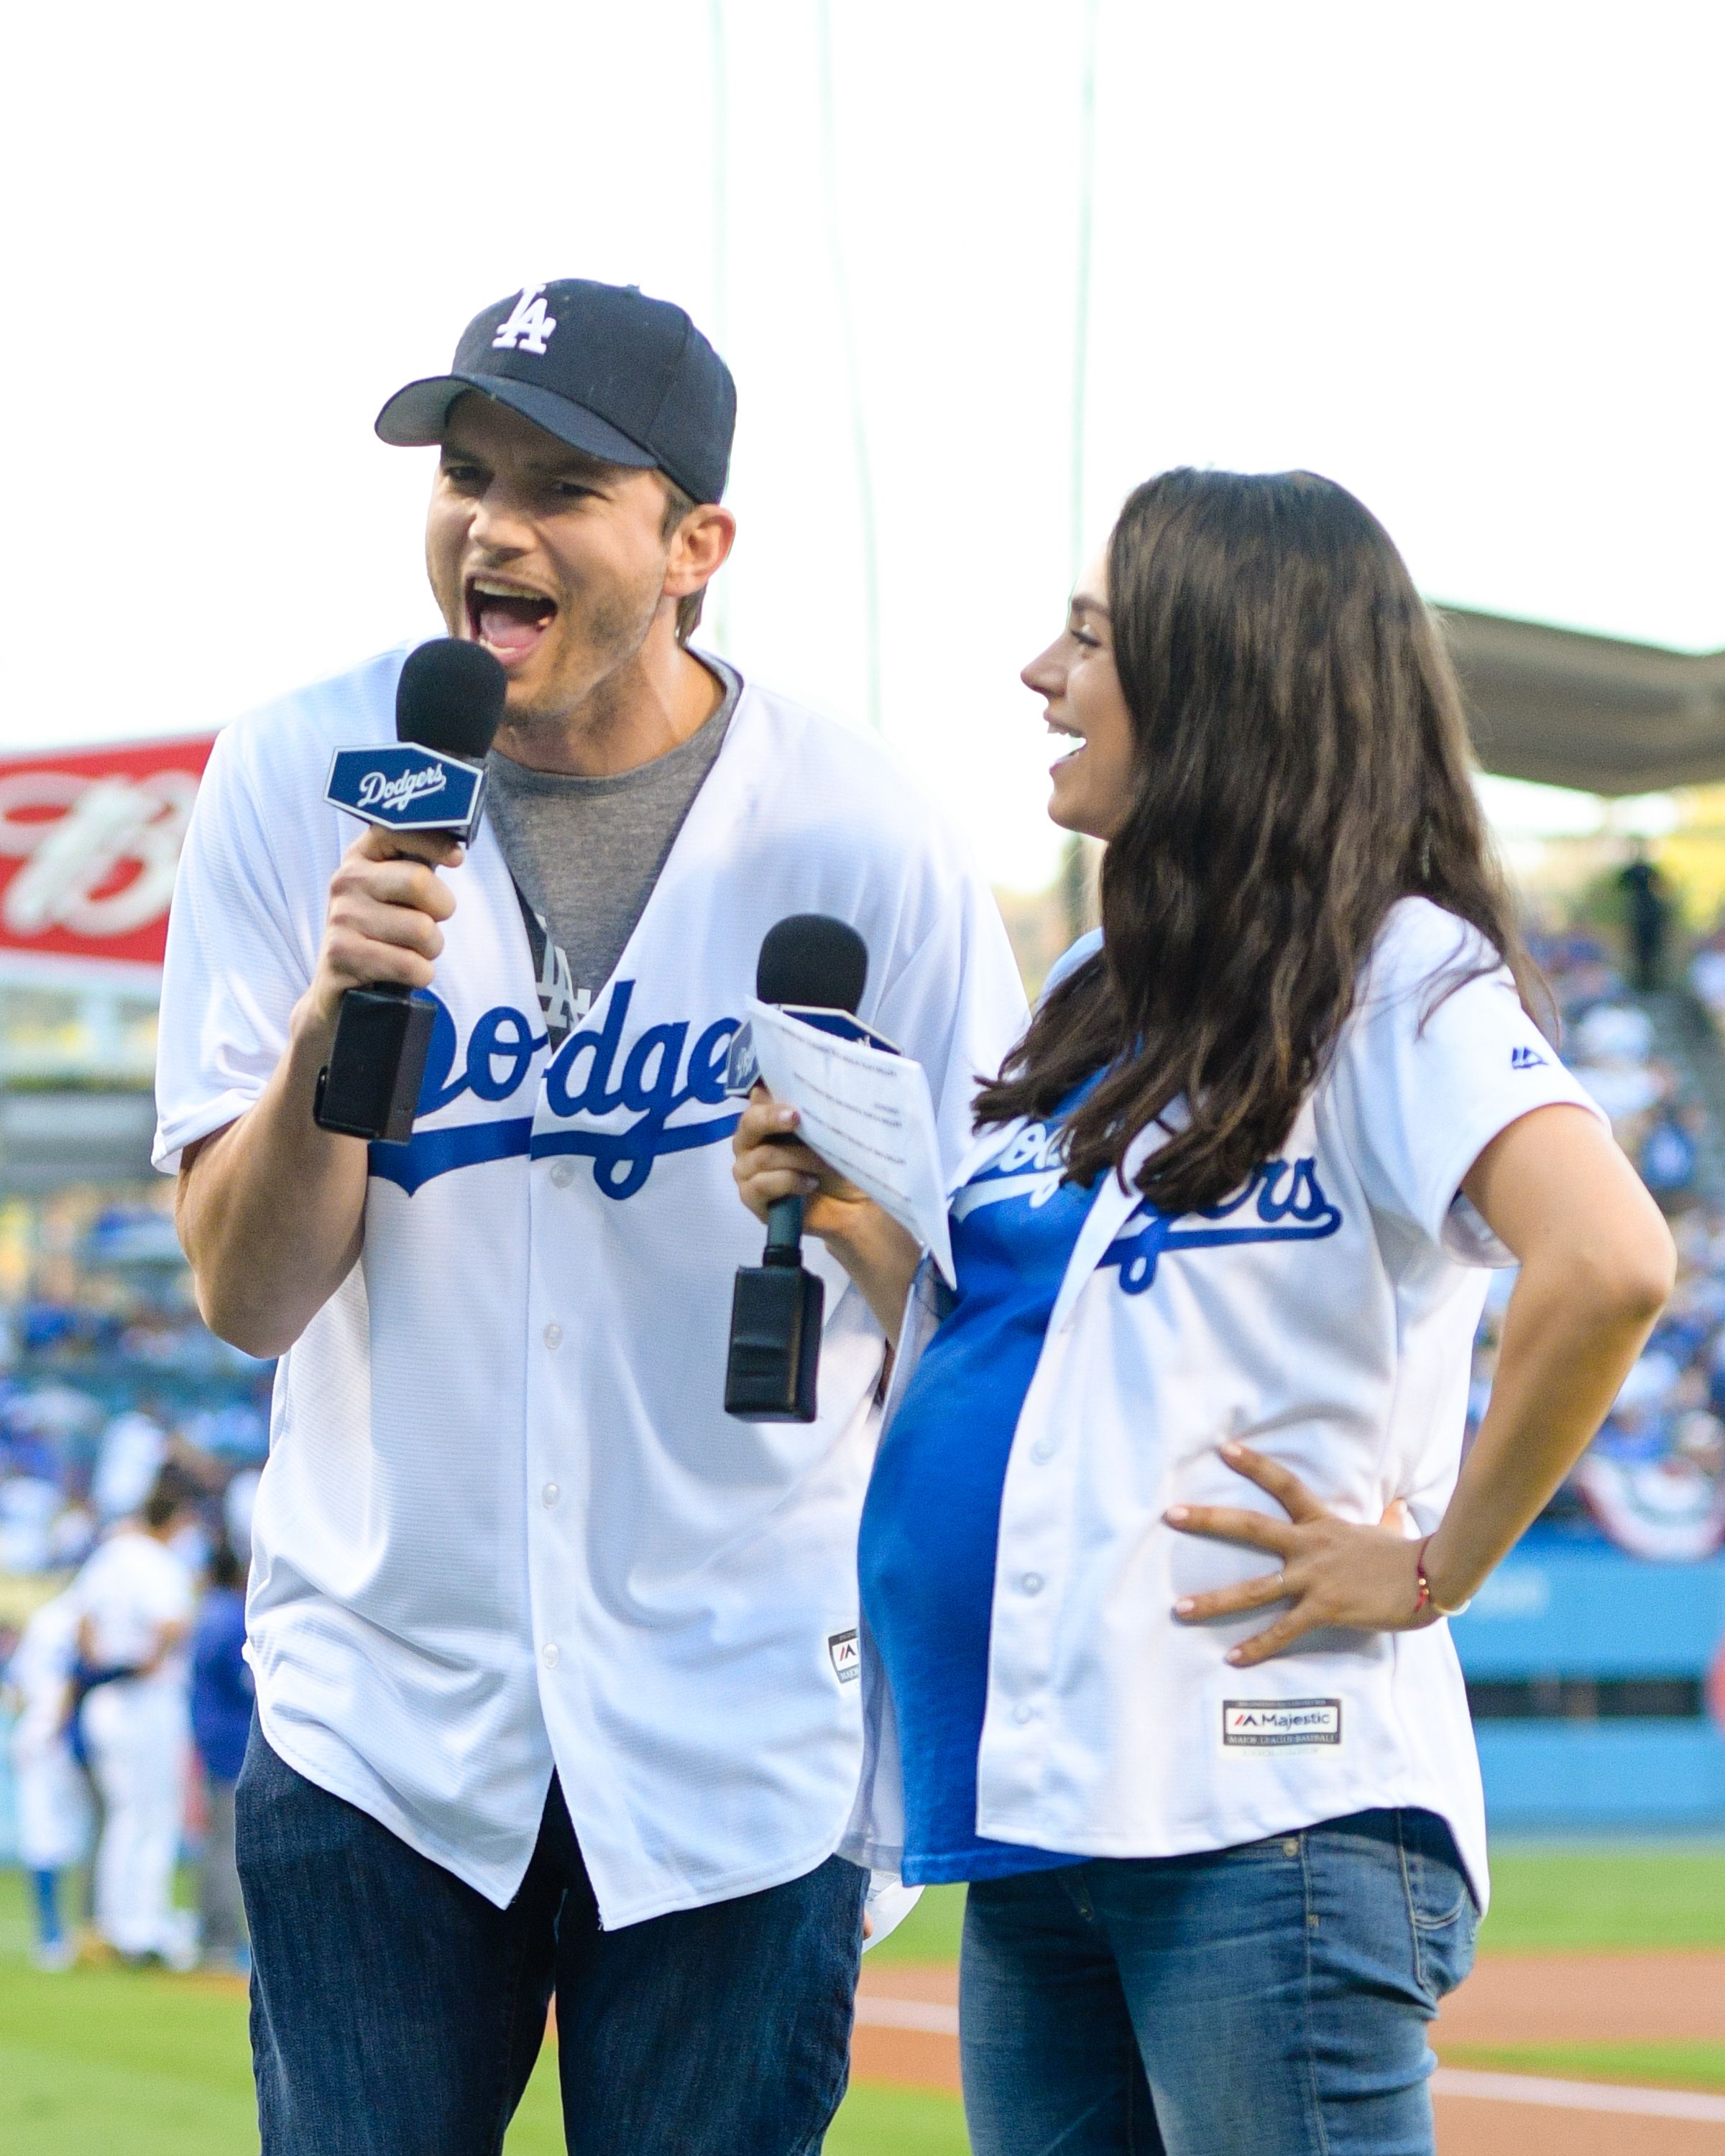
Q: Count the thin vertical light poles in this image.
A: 3